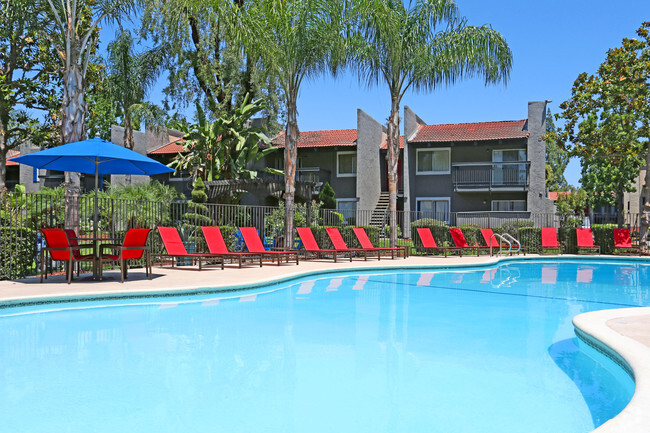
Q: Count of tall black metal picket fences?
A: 1